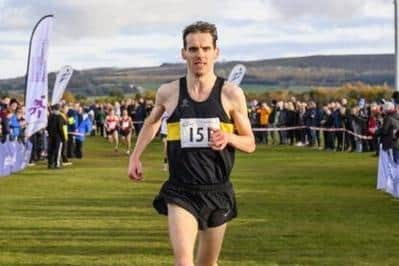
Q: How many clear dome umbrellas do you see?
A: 0